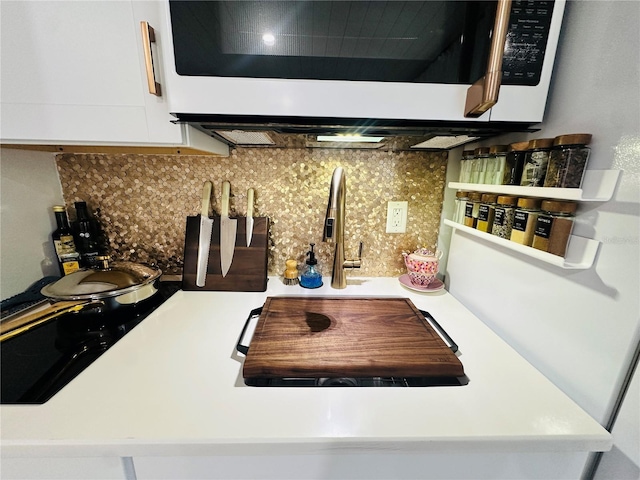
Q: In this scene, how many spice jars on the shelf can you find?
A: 12